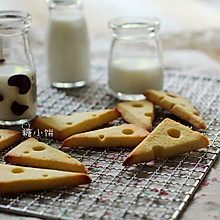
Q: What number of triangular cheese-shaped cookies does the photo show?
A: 8